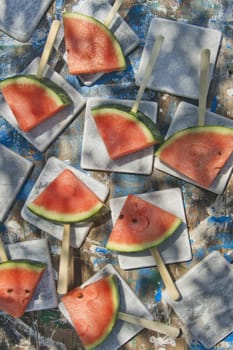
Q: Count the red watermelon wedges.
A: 8